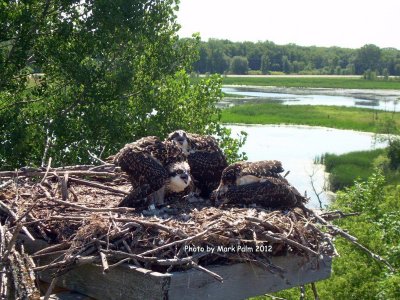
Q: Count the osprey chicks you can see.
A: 3